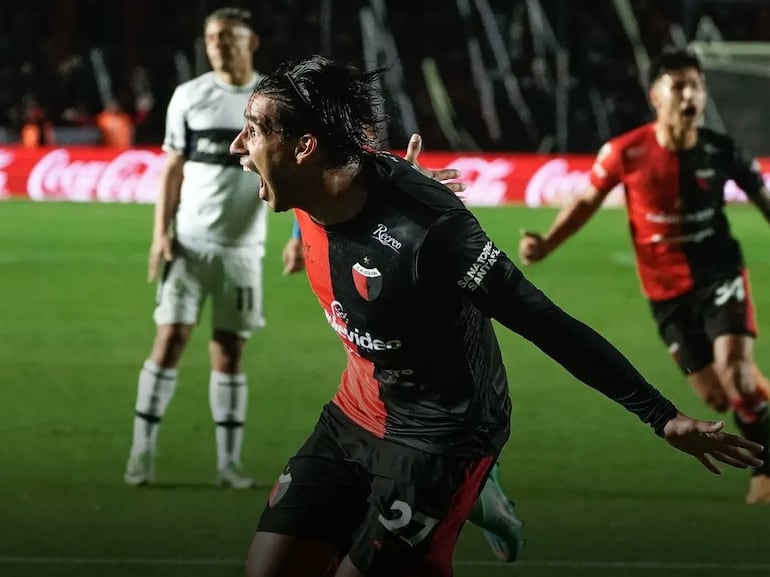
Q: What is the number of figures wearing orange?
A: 2